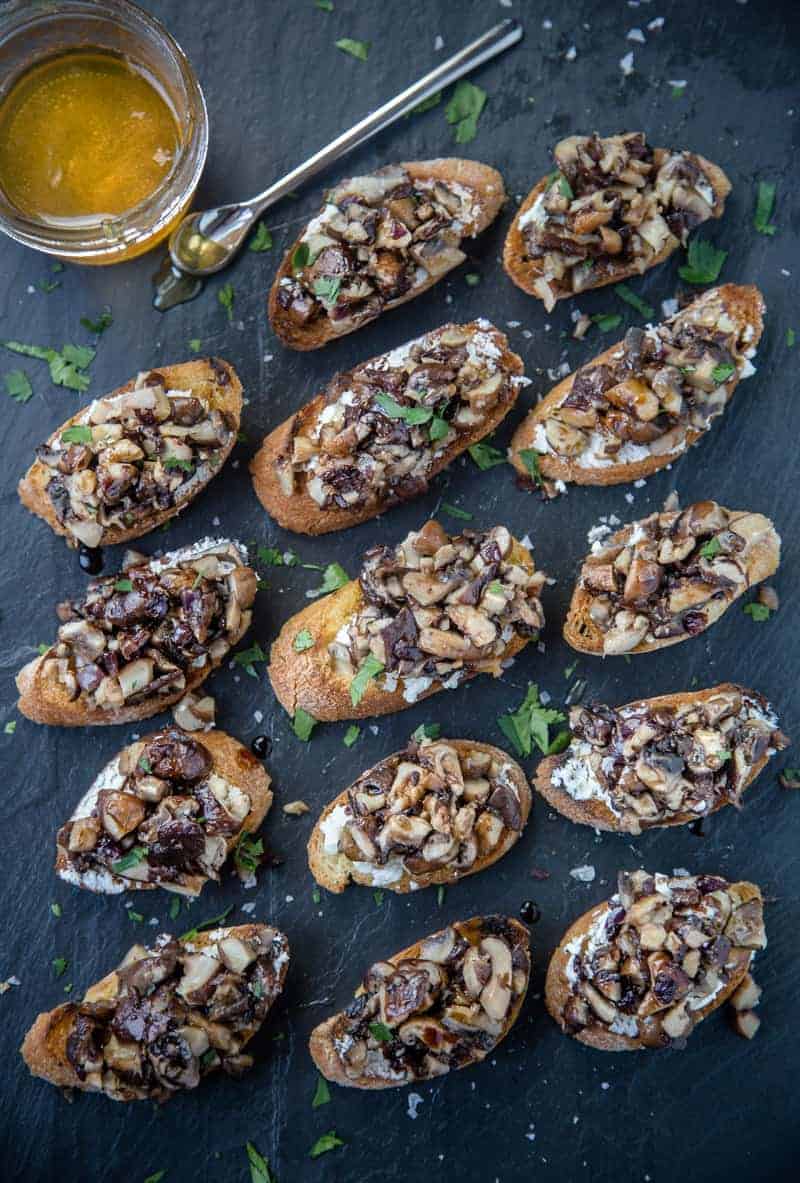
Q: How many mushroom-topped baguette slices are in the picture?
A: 14